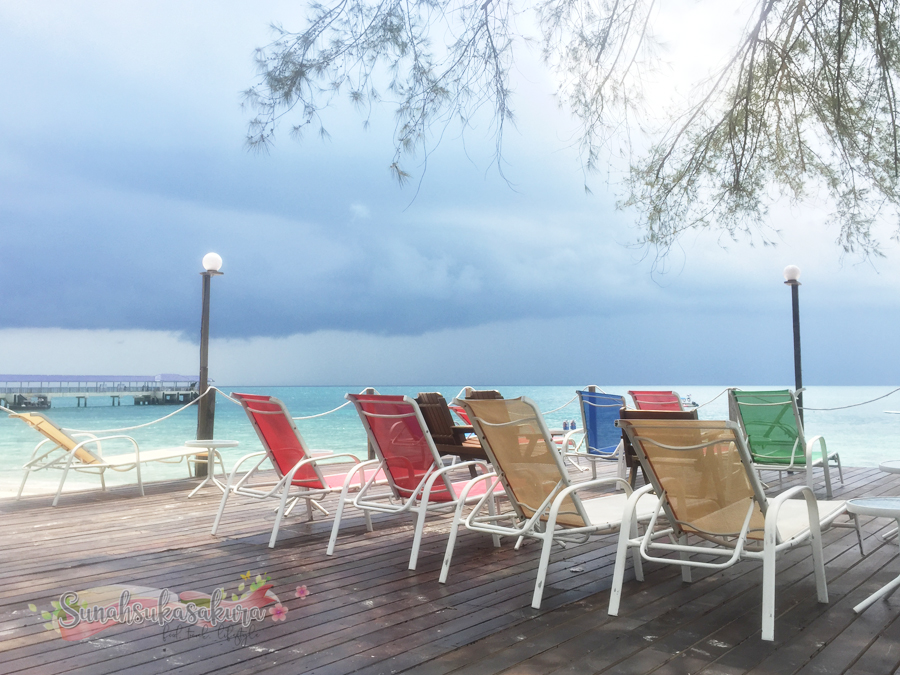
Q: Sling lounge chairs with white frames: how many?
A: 9